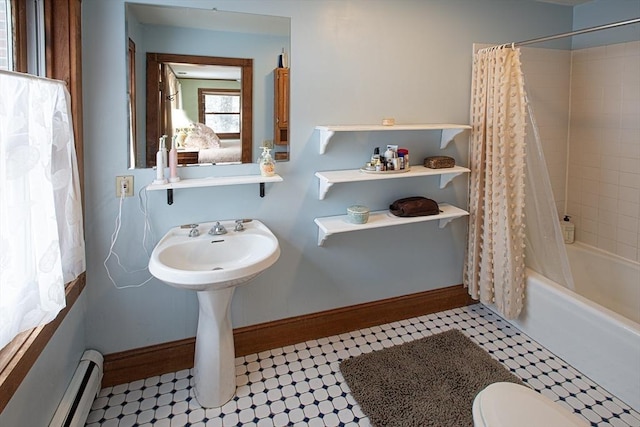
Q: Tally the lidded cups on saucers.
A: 0